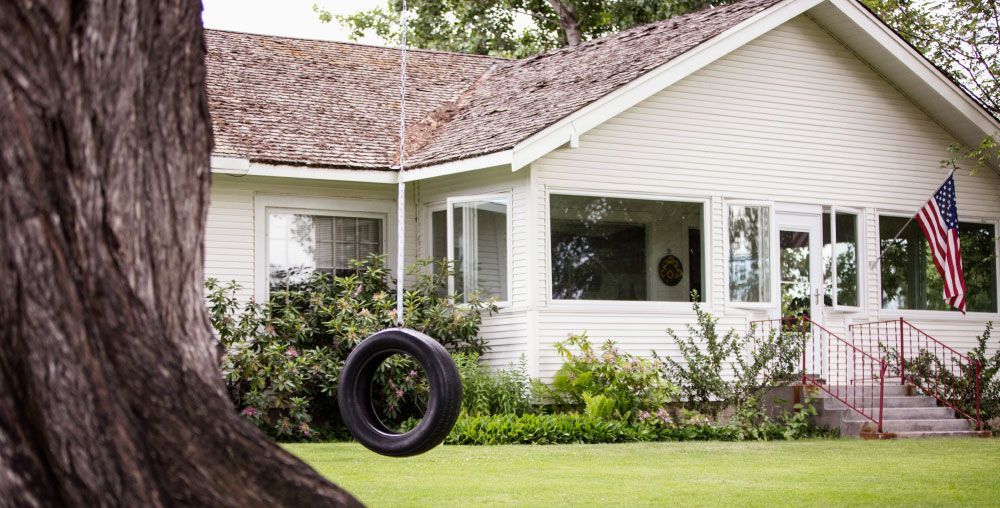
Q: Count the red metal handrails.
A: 2